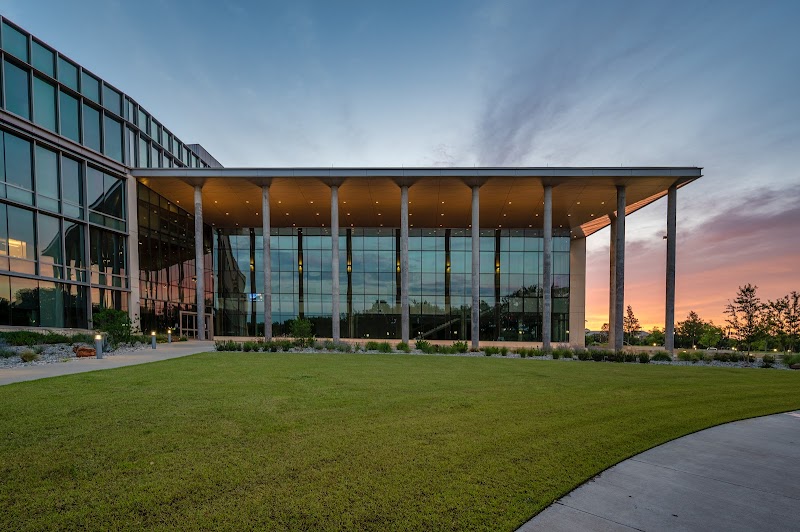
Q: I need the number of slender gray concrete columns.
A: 9